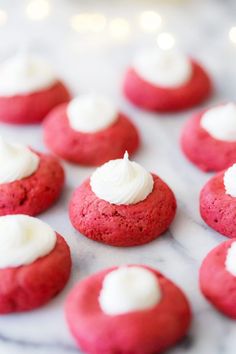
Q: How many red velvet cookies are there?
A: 10